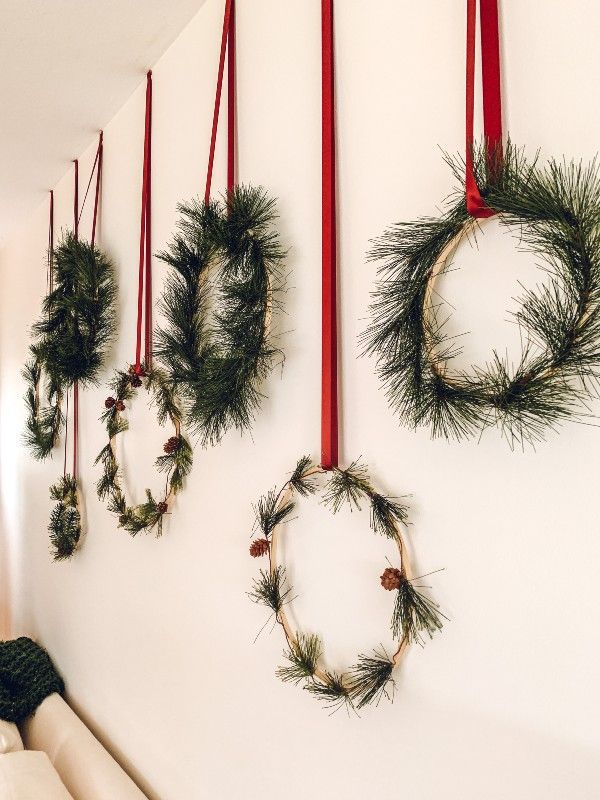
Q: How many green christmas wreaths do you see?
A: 7